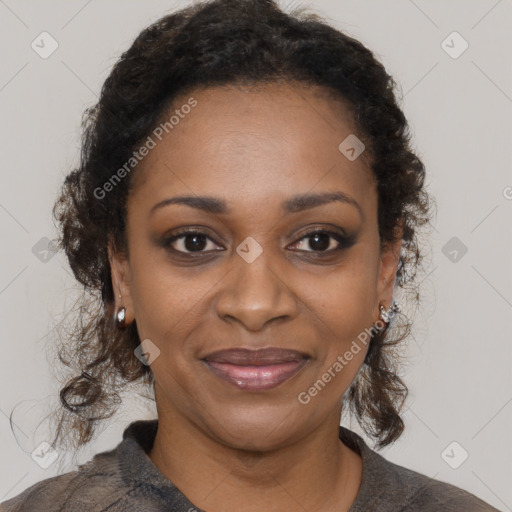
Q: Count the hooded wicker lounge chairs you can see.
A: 0